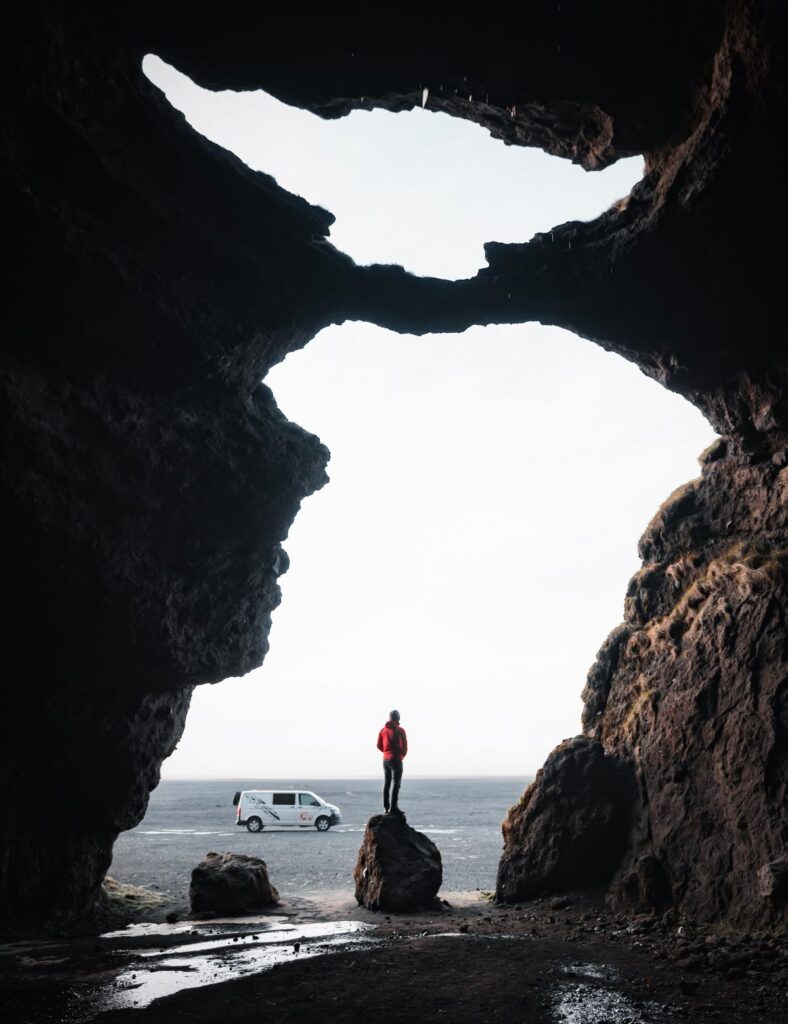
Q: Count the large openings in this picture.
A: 2